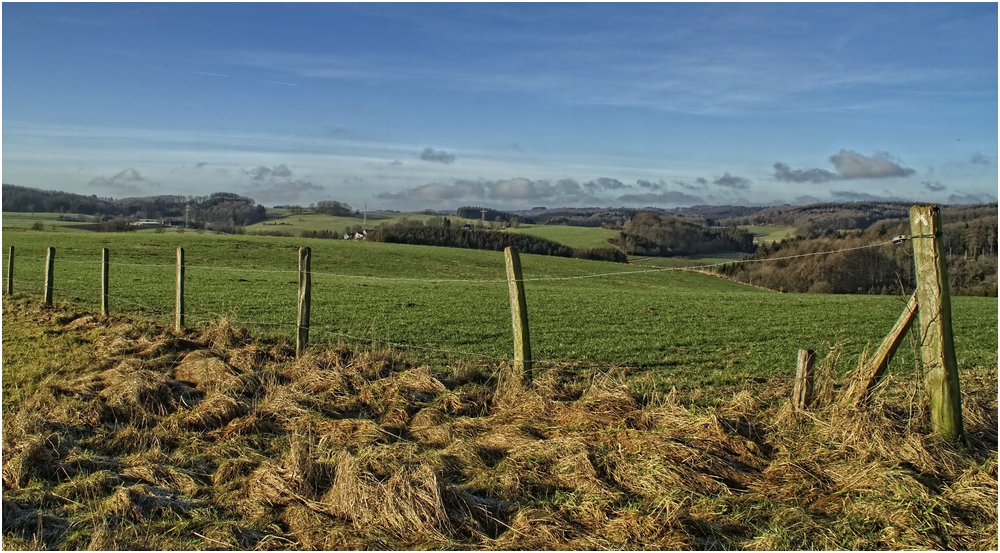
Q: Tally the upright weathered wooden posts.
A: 8